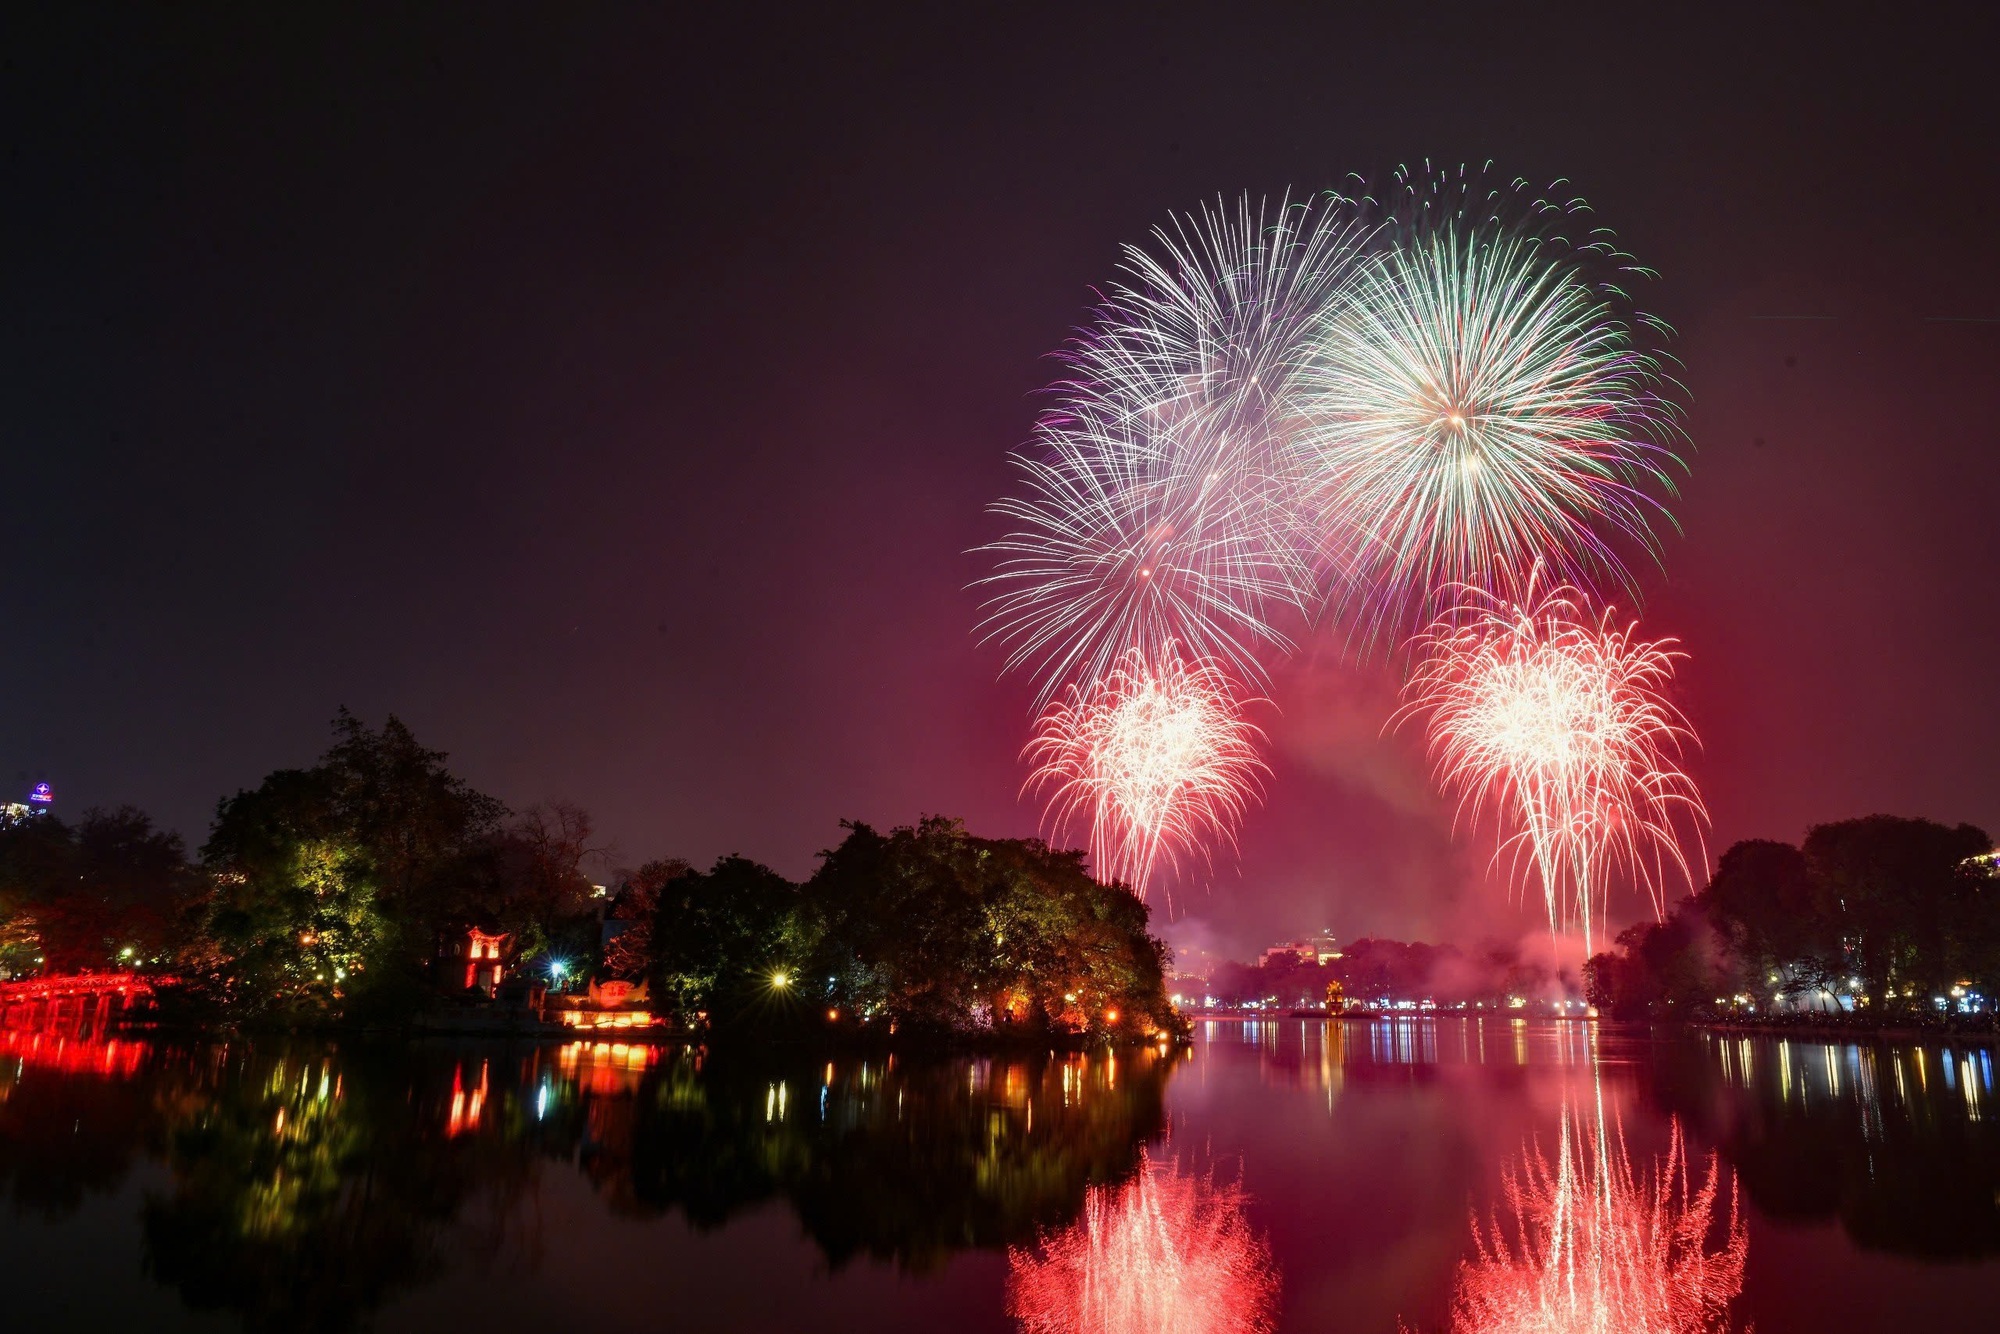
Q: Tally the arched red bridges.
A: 1